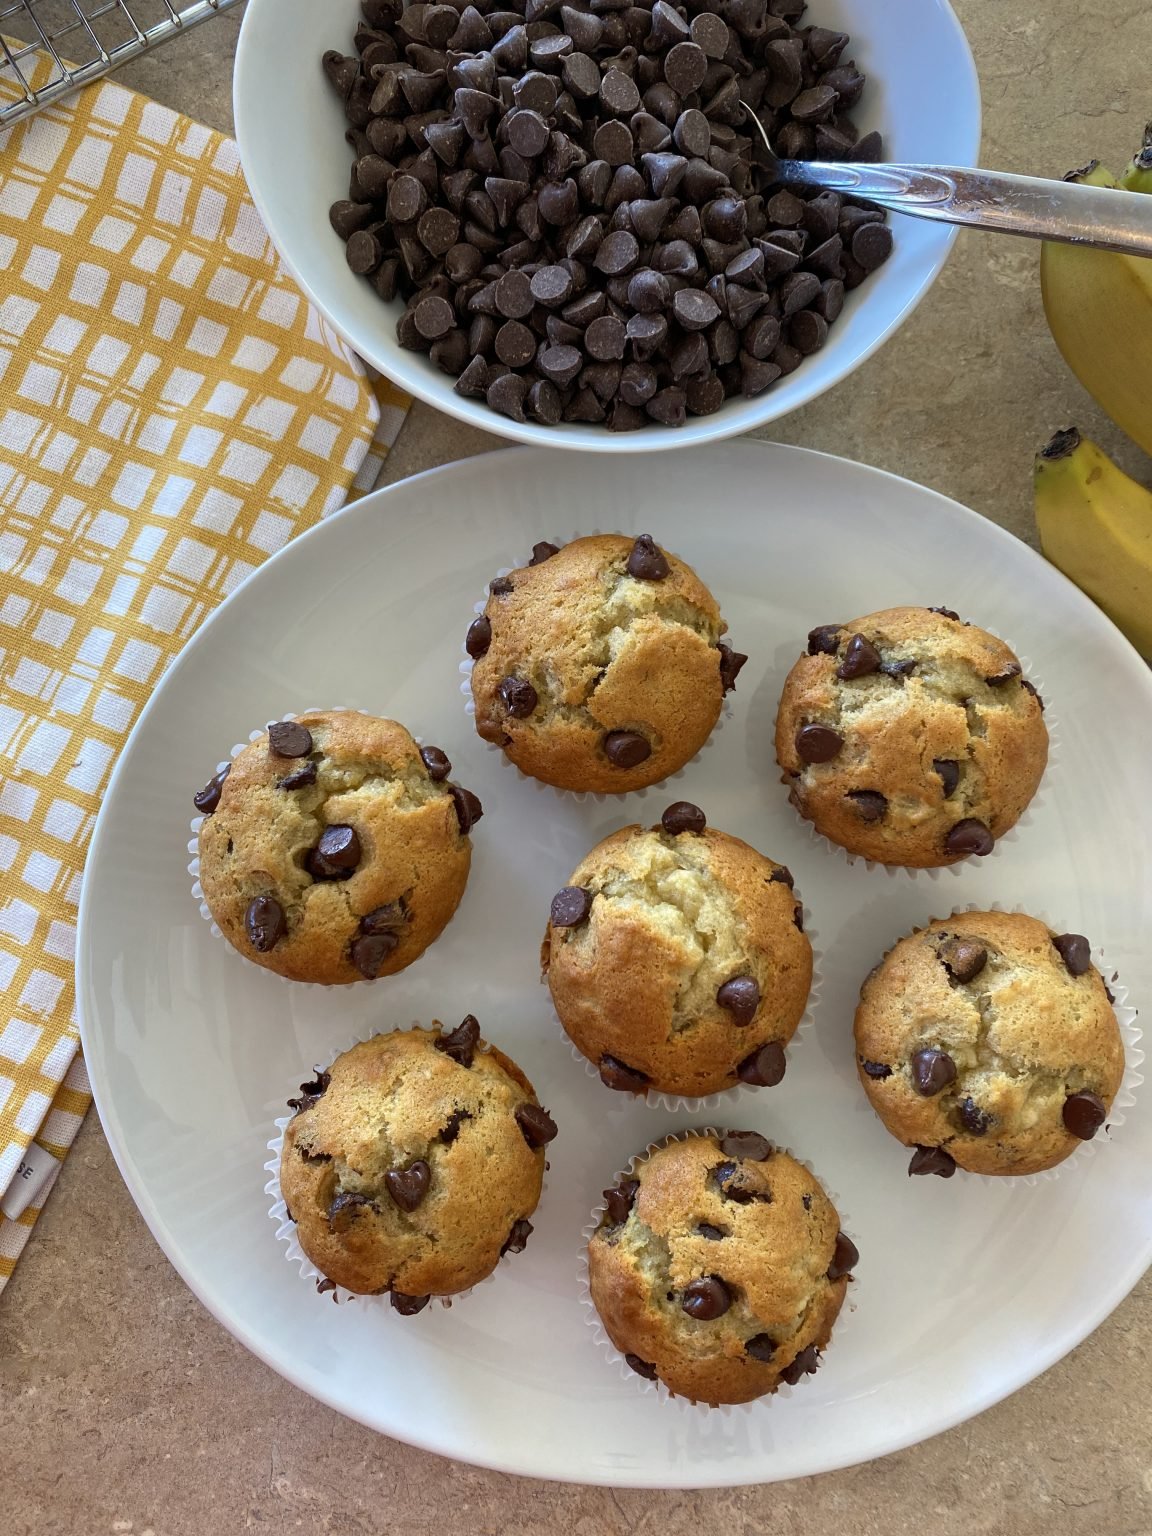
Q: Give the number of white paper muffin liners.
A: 7